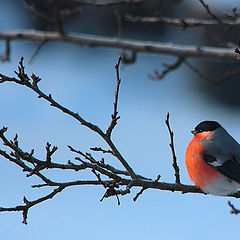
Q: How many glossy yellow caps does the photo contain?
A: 0